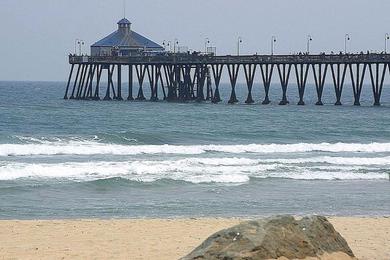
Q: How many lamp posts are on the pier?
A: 11